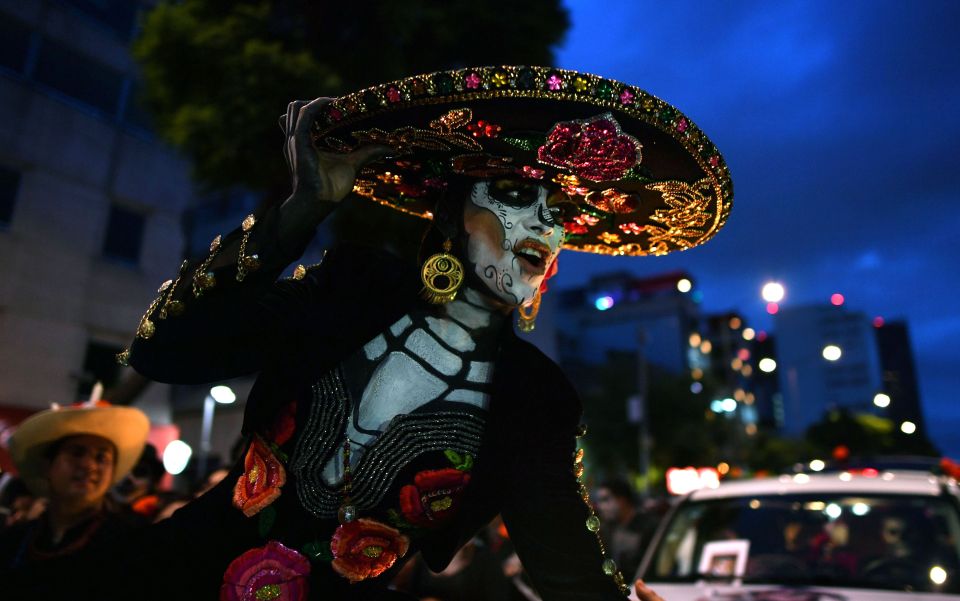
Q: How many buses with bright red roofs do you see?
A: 0